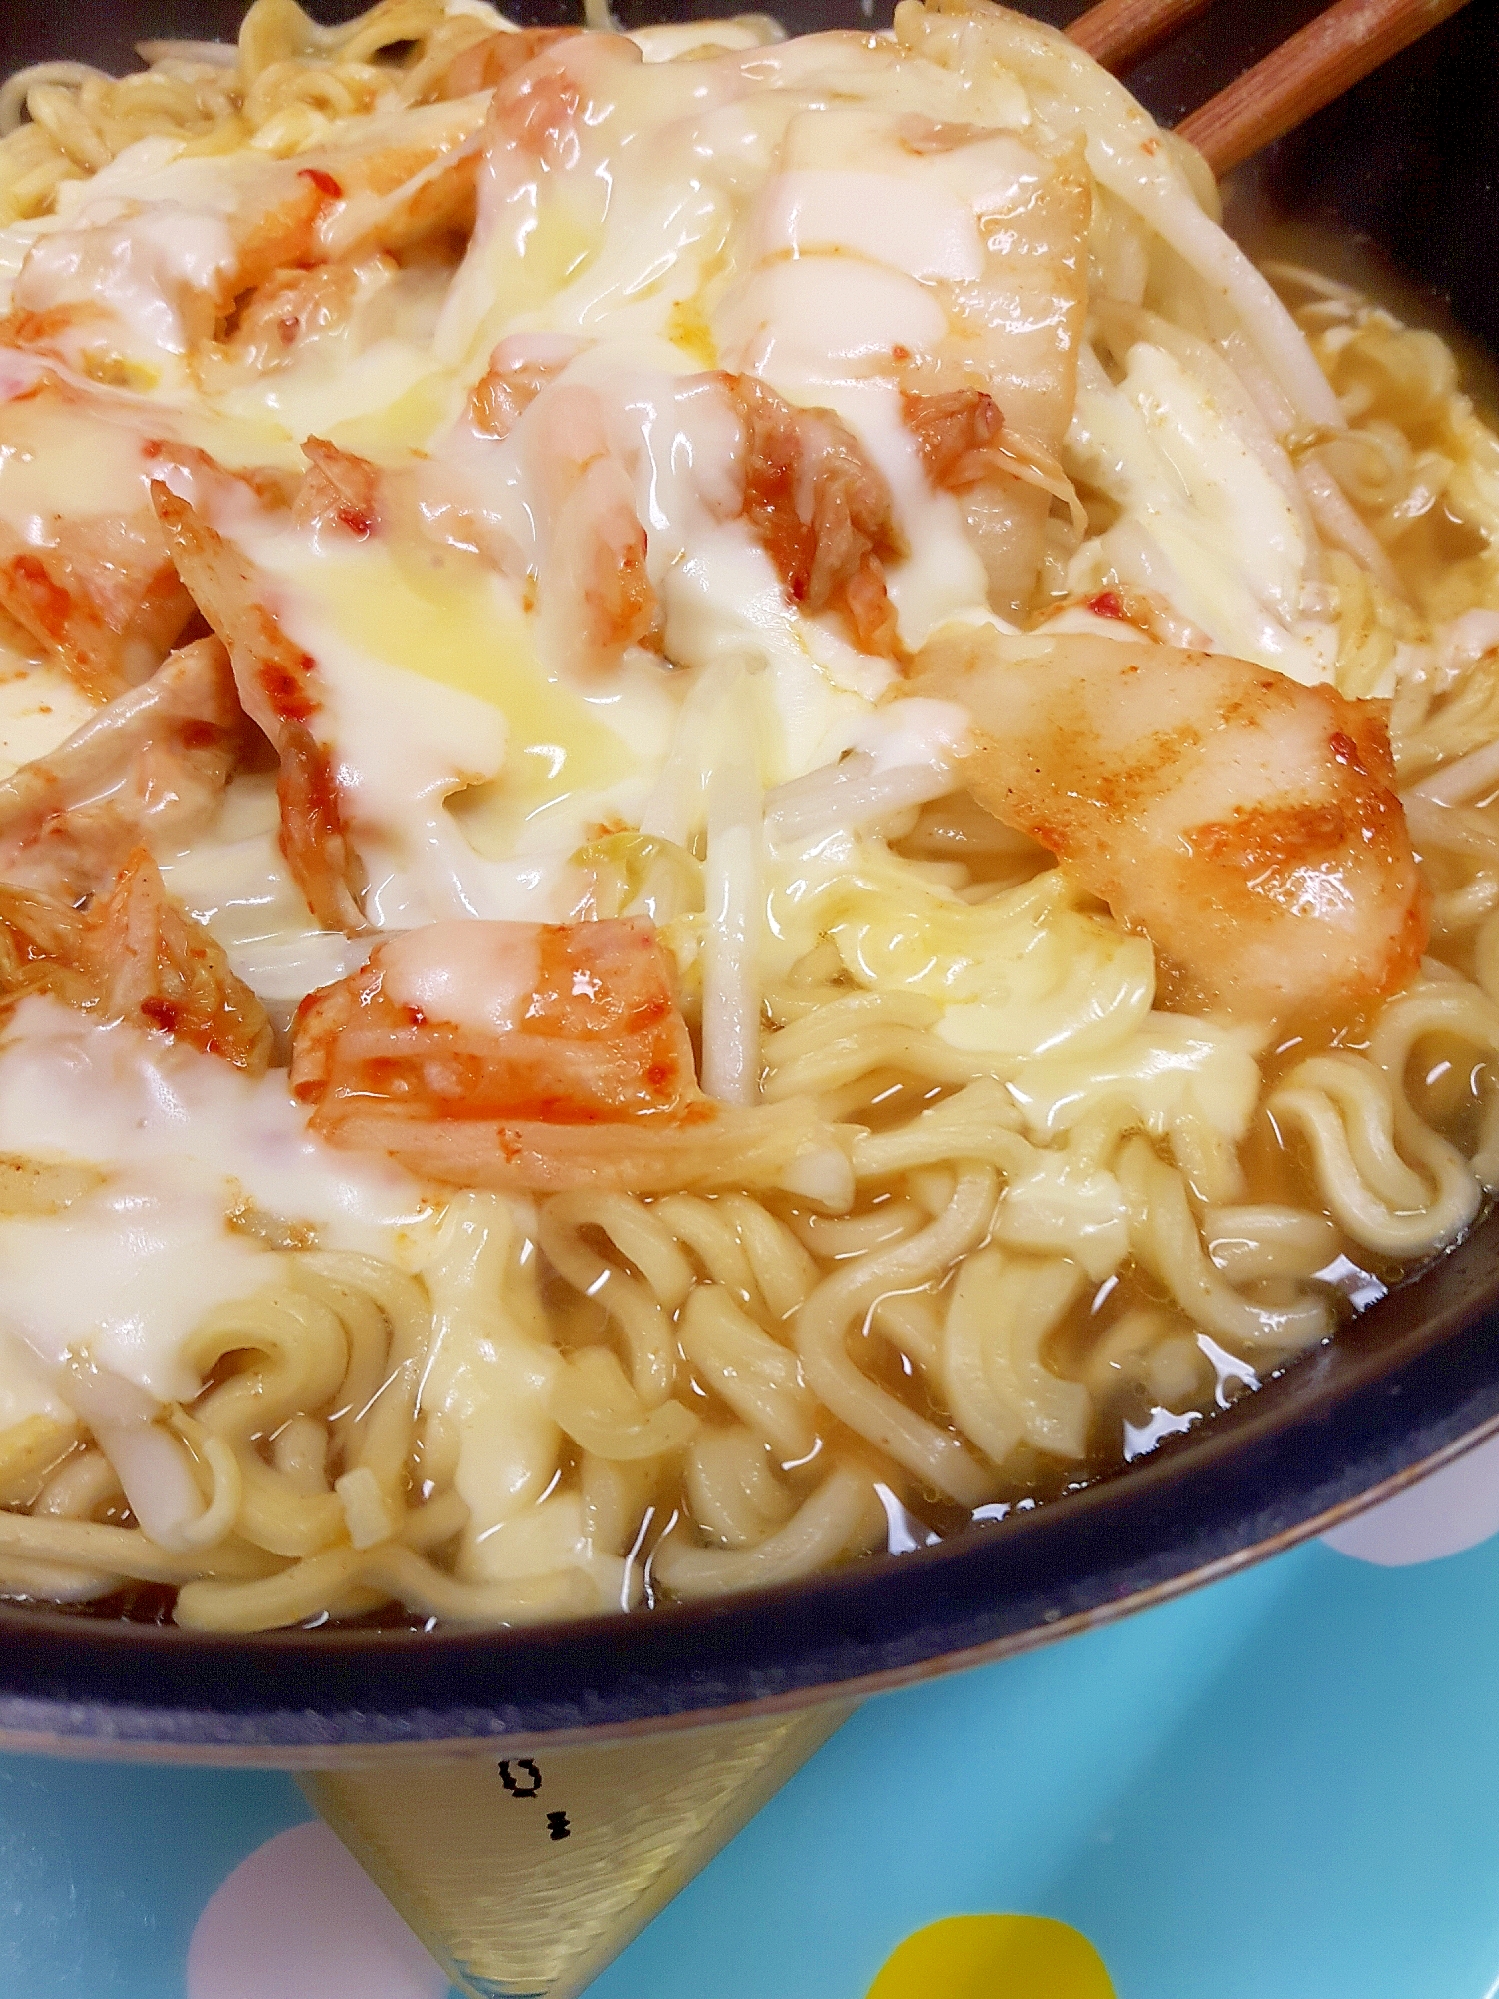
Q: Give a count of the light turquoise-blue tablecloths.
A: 1